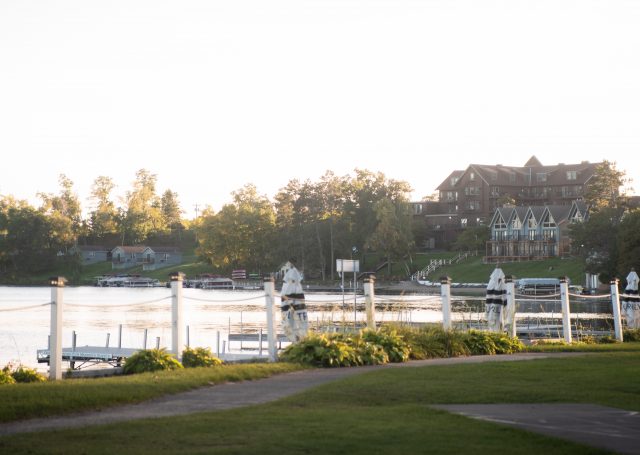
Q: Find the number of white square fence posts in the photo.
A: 8